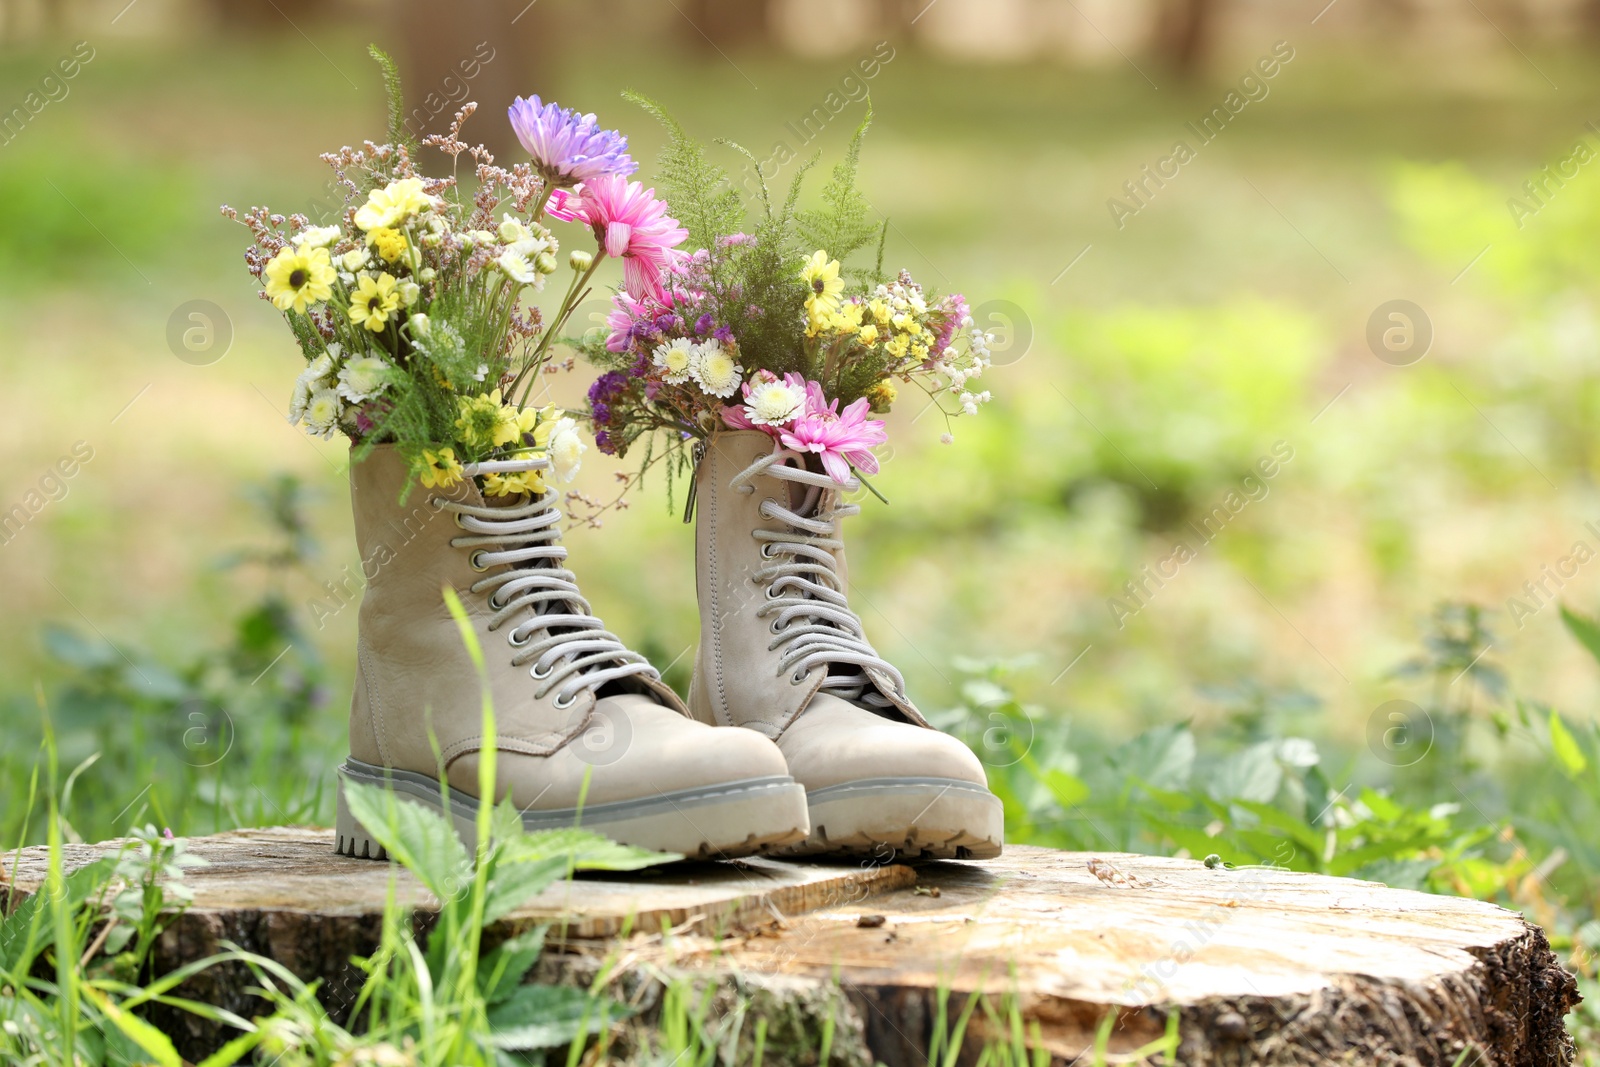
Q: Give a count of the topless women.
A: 0